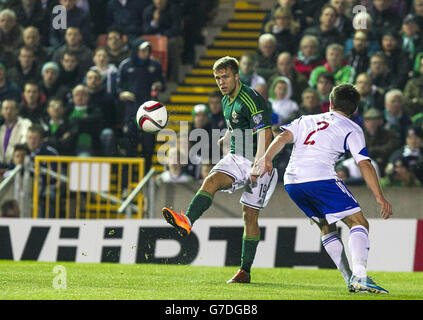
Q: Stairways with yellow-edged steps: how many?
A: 1